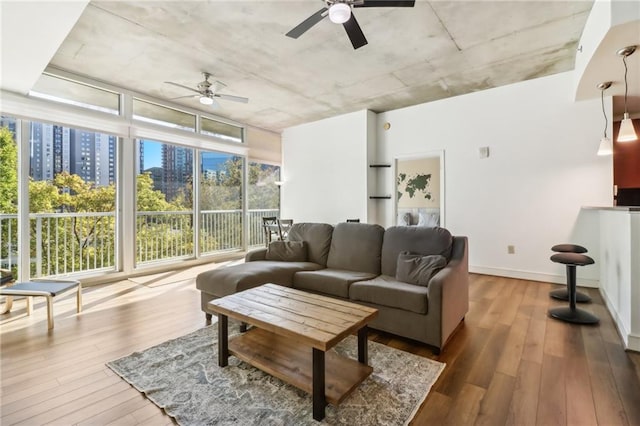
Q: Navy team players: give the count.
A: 0